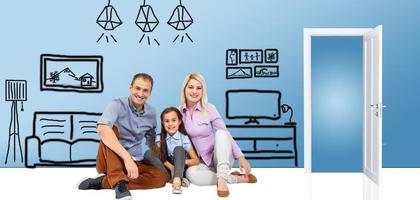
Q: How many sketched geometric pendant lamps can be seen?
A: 3